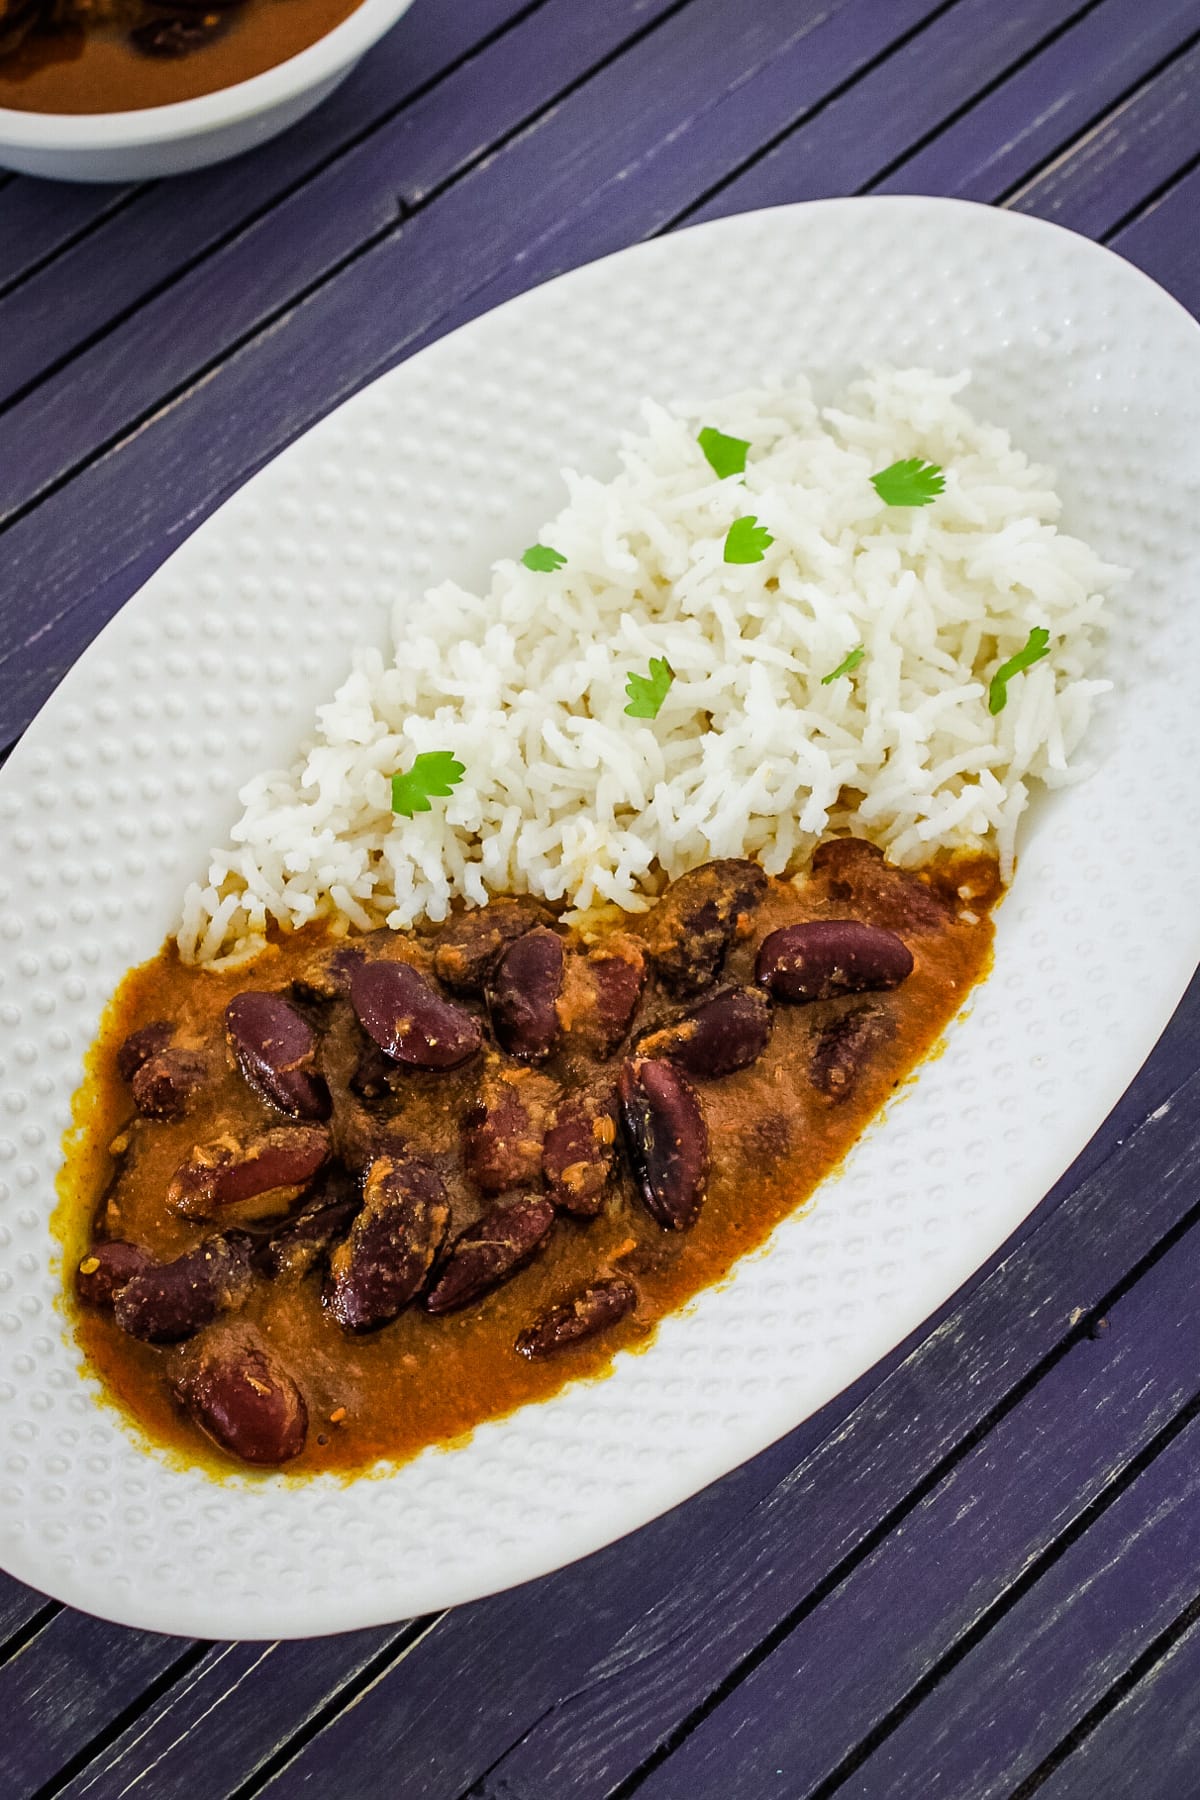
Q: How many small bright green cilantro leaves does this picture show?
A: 8